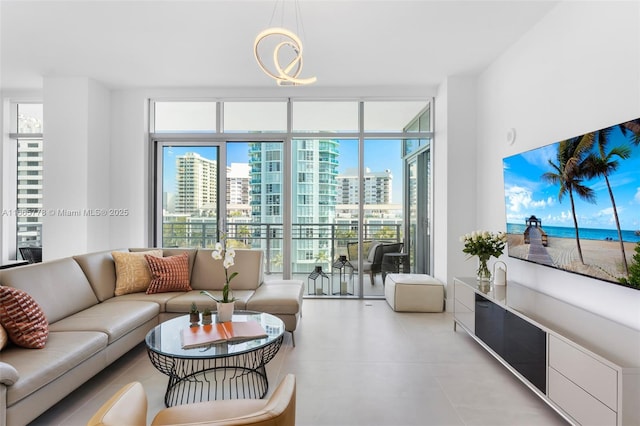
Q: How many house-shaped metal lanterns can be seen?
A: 2